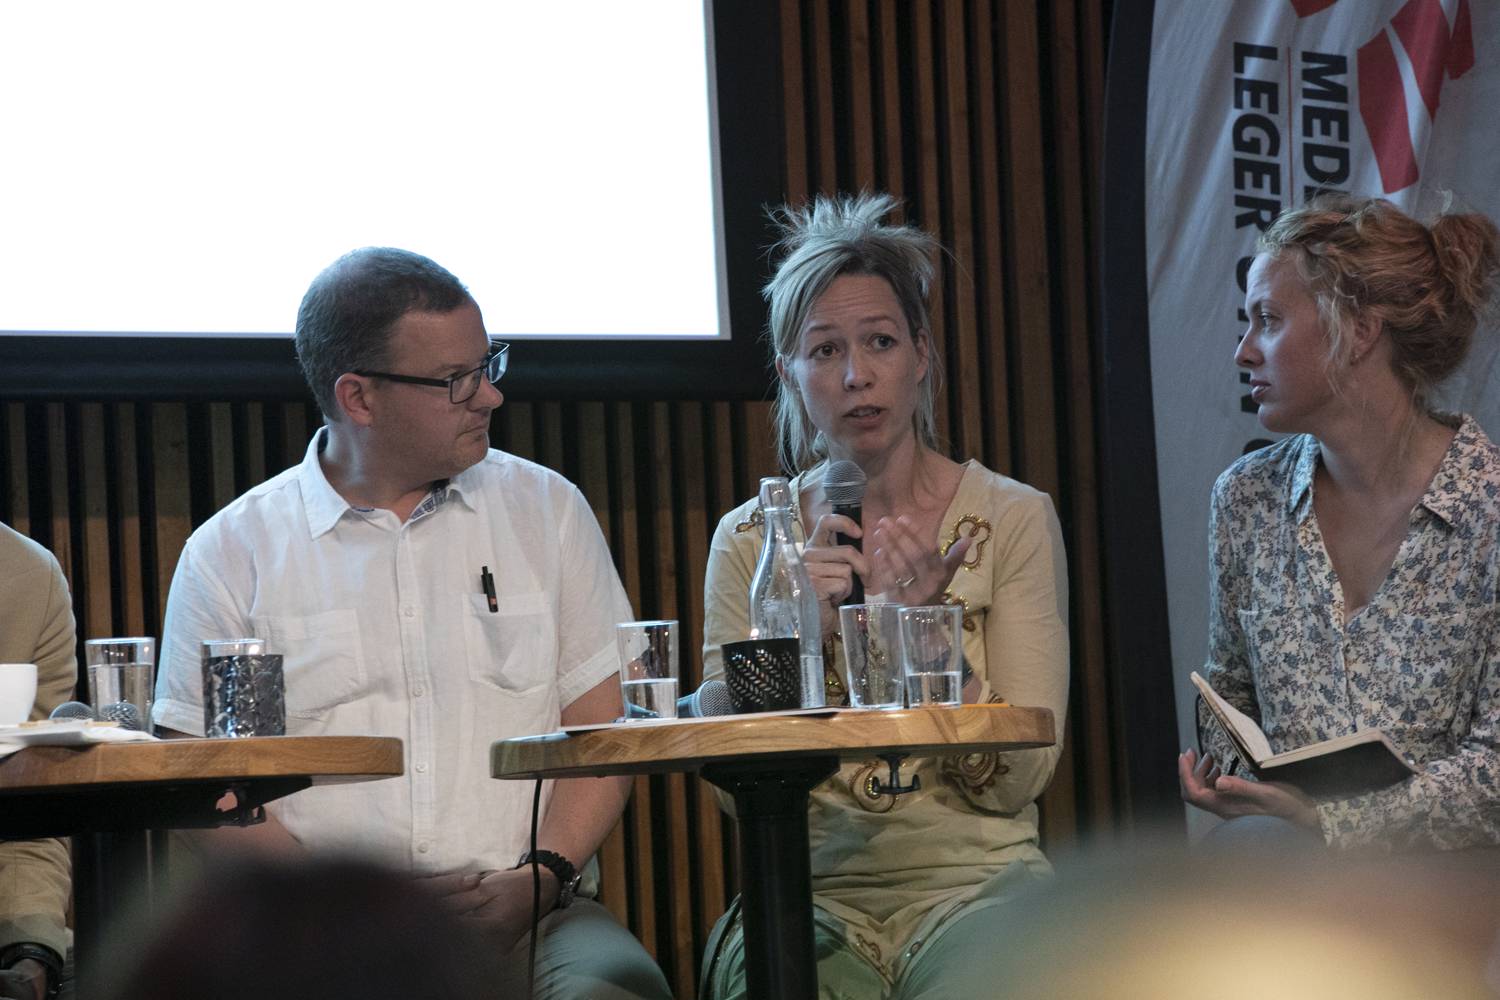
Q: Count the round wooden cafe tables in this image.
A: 2